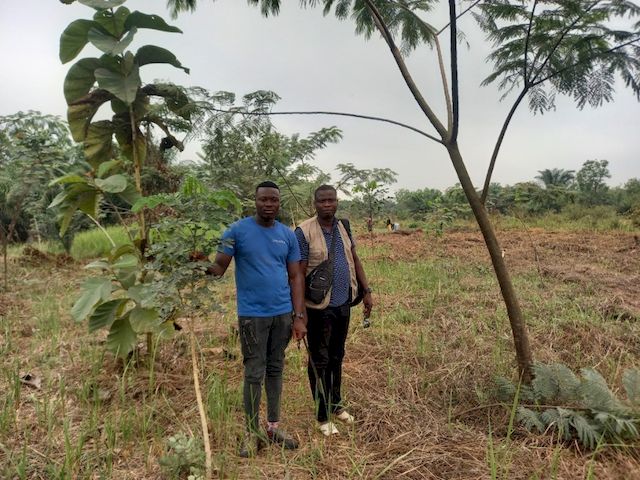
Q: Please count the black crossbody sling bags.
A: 1